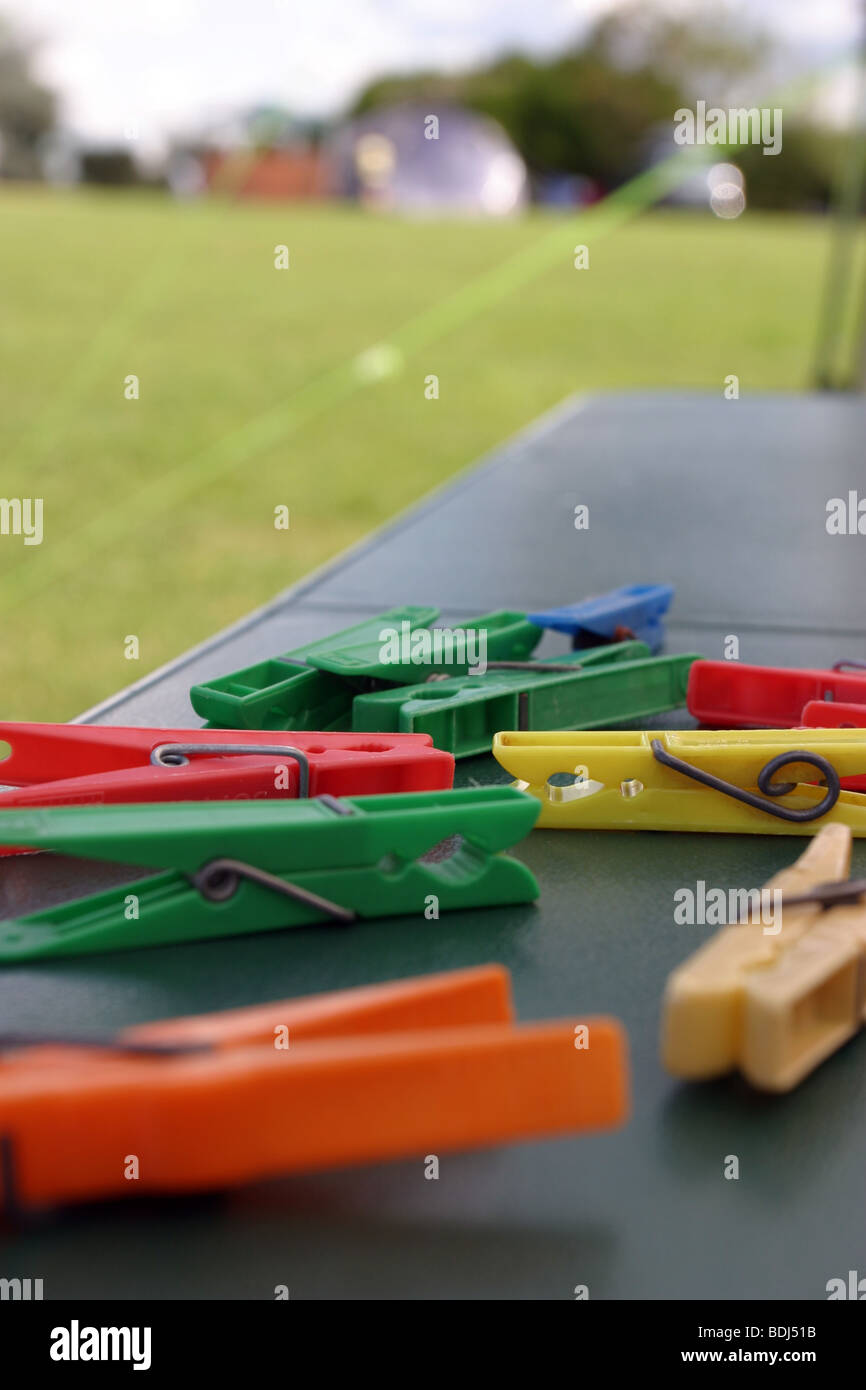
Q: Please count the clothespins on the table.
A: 11